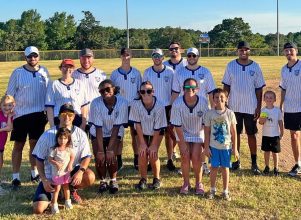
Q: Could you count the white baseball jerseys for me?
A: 13